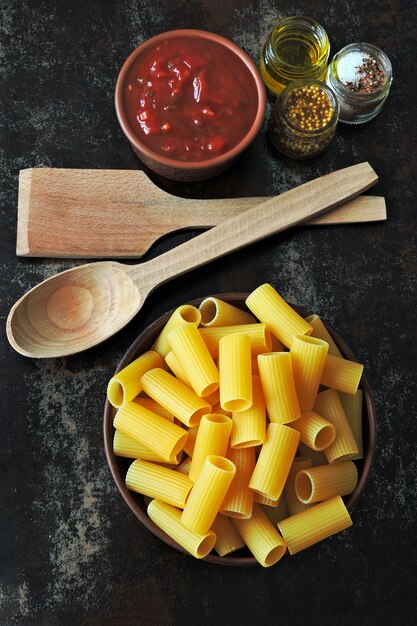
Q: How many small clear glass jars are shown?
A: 3